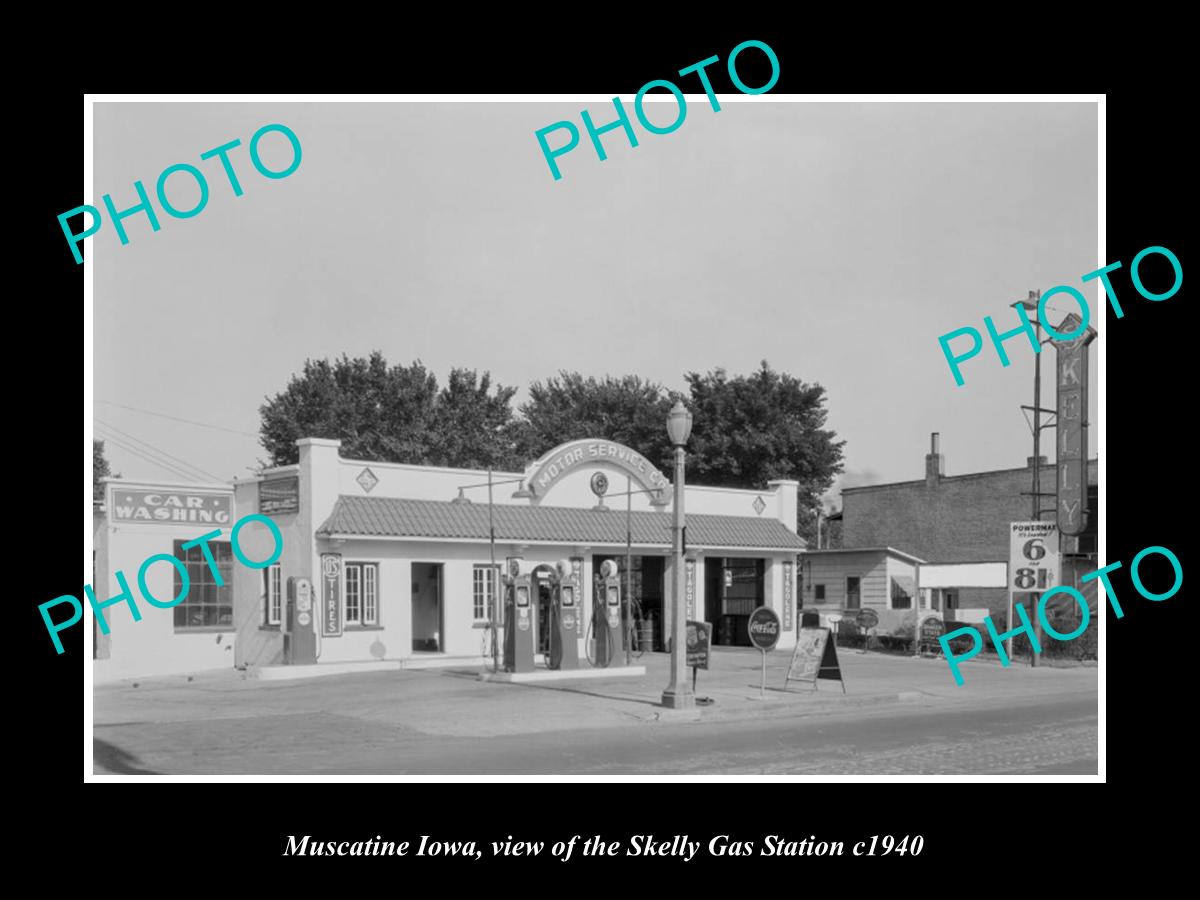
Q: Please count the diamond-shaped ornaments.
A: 2